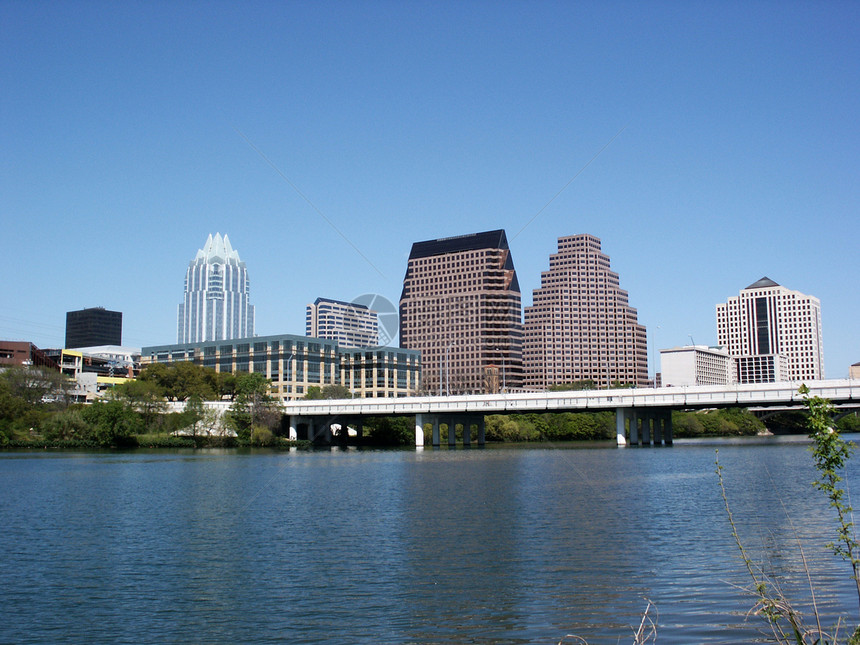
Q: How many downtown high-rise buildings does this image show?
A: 6